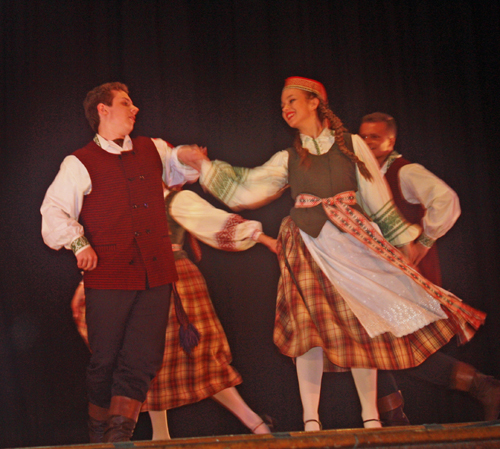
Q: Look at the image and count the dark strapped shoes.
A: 3